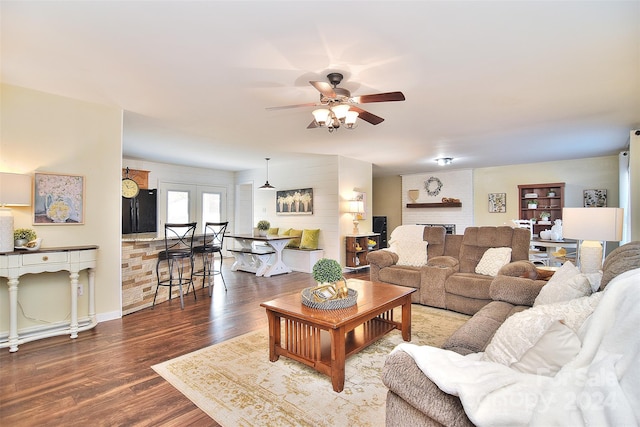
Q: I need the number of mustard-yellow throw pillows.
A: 4